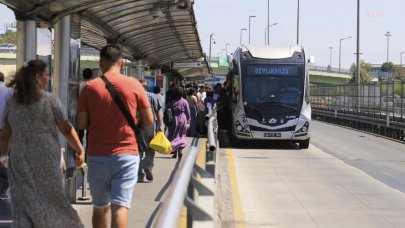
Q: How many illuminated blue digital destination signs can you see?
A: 1